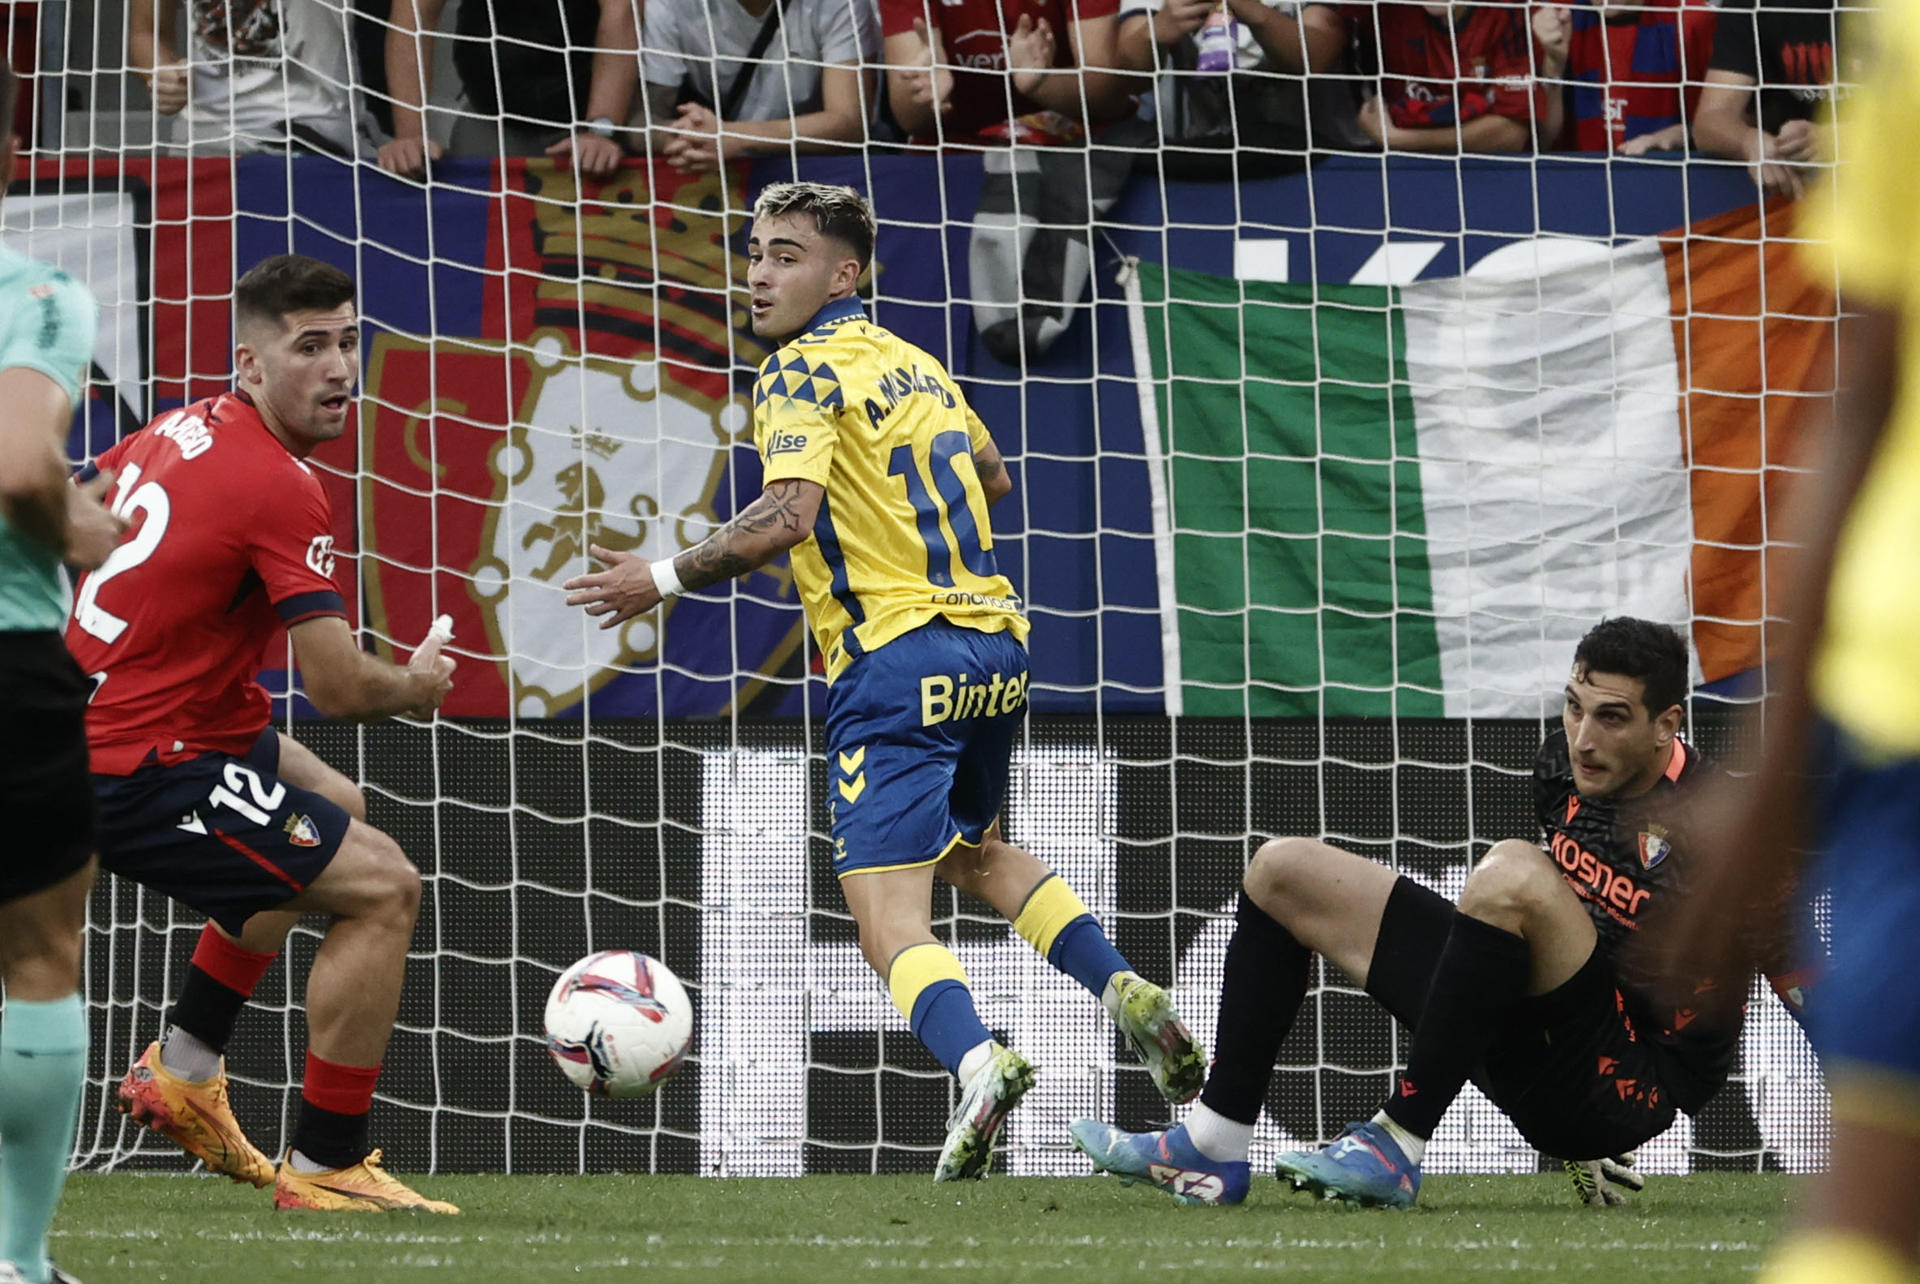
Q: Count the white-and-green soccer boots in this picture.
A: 2